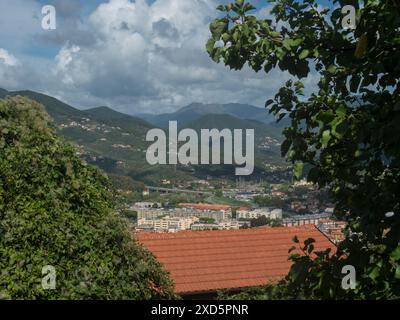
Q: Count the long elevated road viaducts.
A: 1